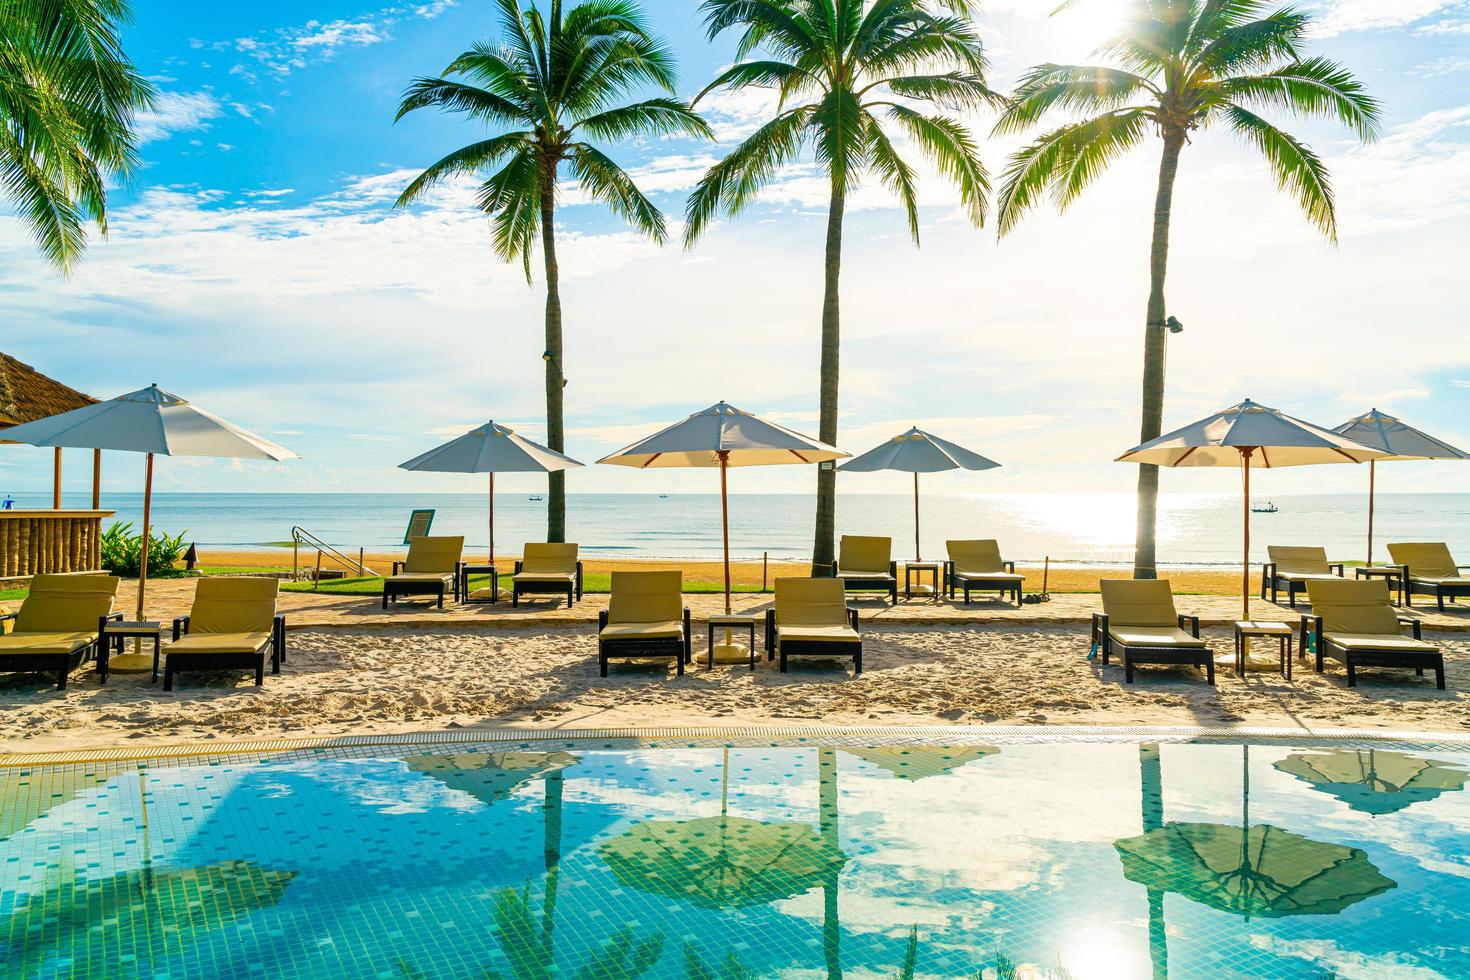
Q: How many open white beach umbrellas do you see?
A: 6